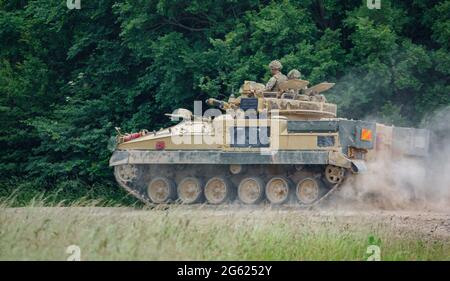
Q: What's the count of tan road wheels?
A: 6